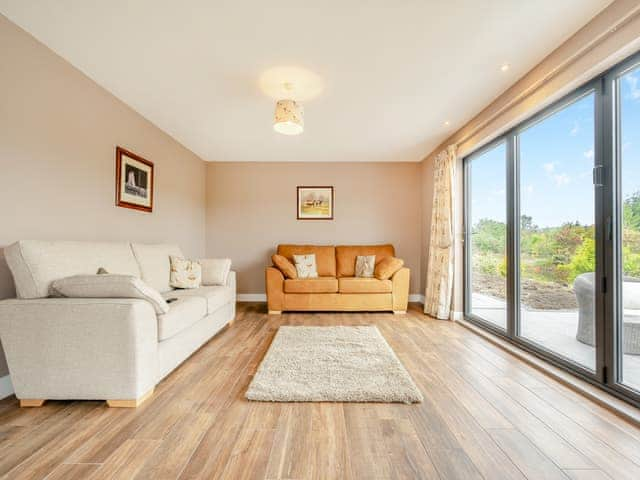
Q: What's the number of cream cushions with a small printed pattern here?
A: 3